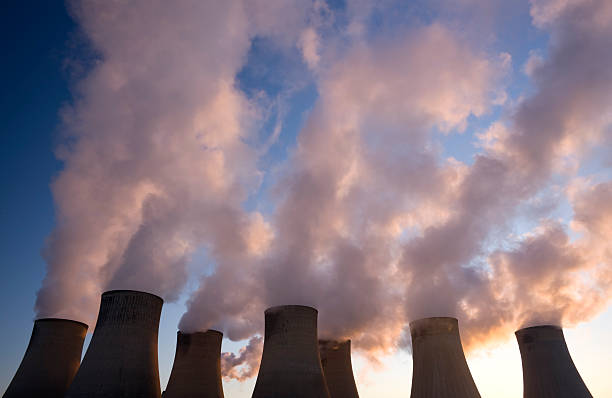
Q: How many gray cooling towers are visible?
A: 7